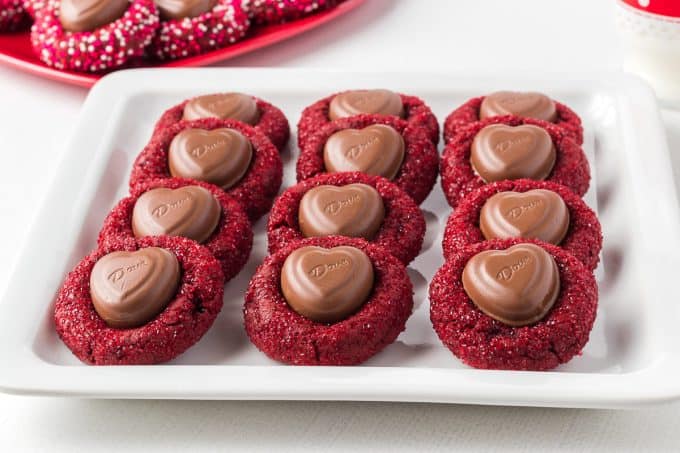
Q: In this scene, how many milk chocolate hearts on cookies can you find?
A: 14